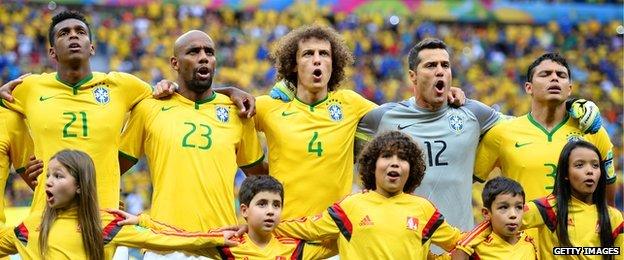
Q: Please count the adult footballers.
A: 5